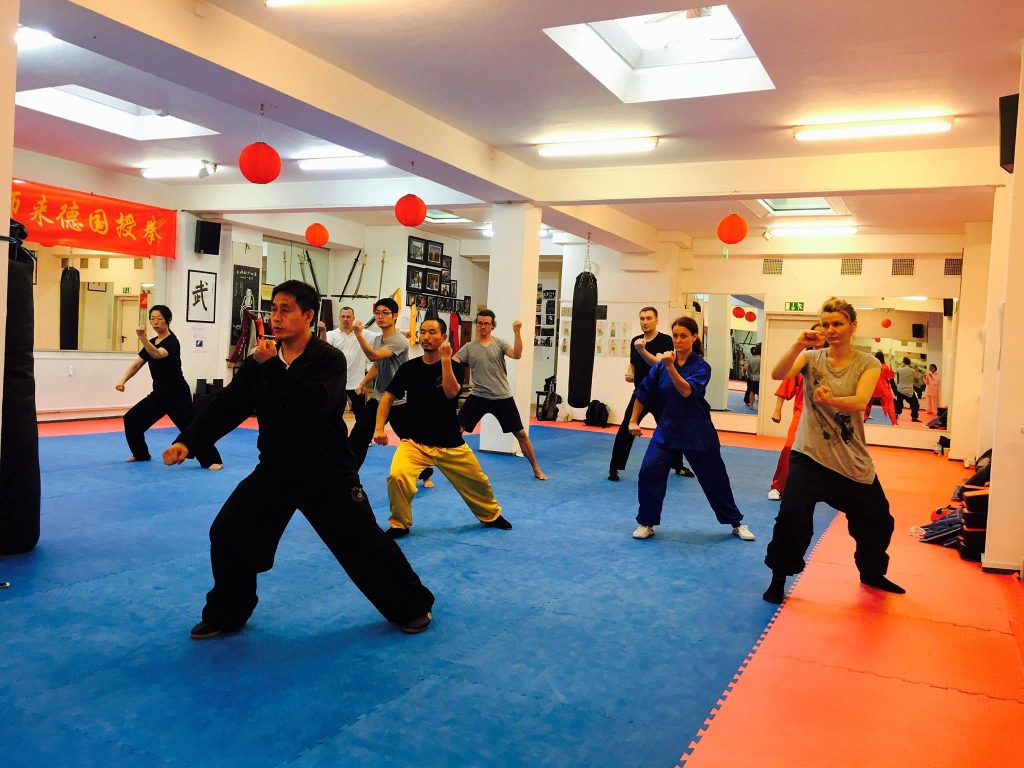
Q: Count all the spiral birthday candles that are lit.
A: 0